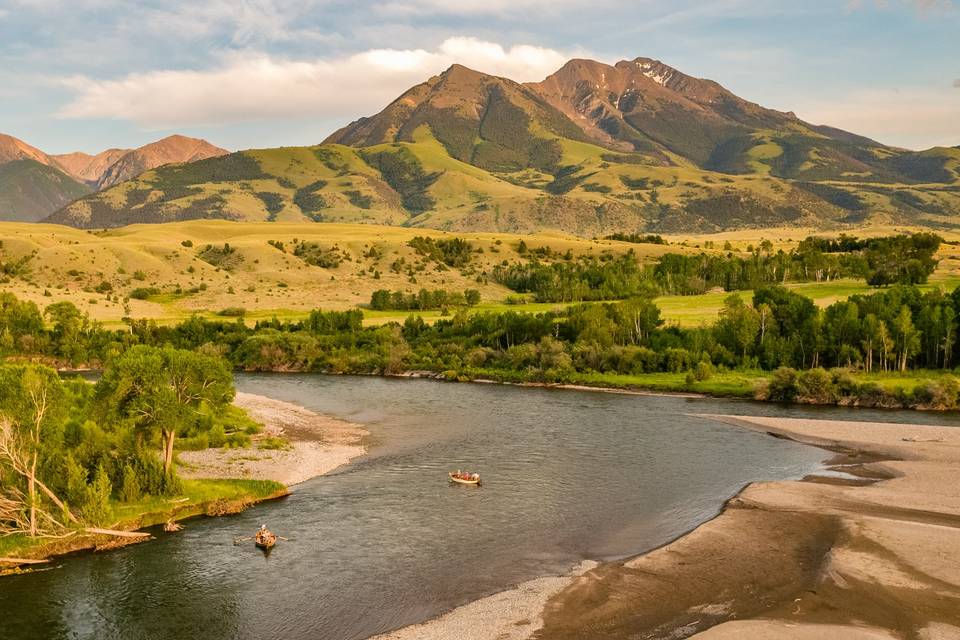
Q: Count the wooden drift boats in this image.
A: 2